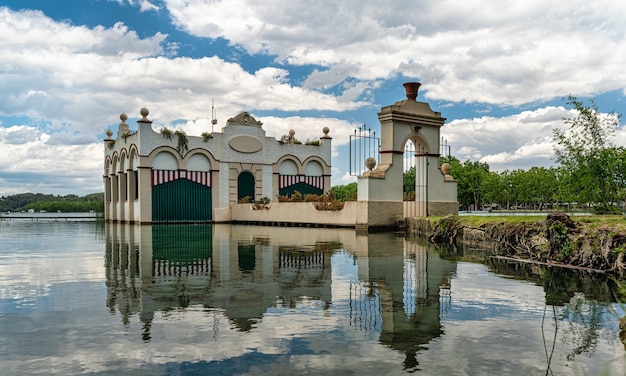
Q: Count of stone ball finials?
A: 7